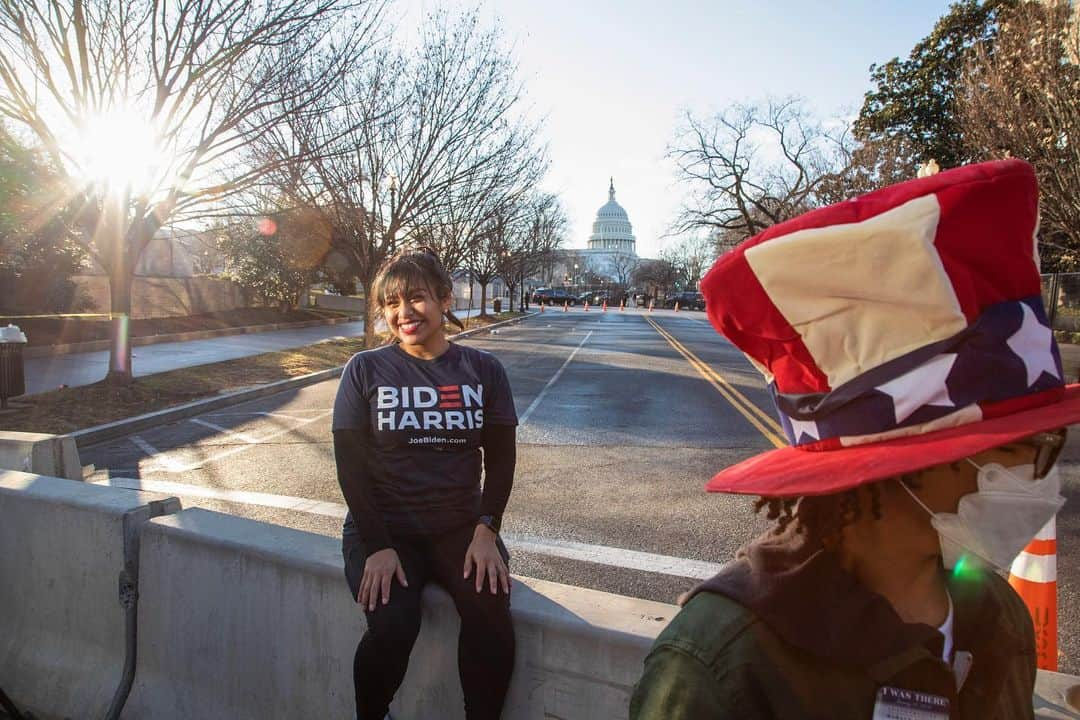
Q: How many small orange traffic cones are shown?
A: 7